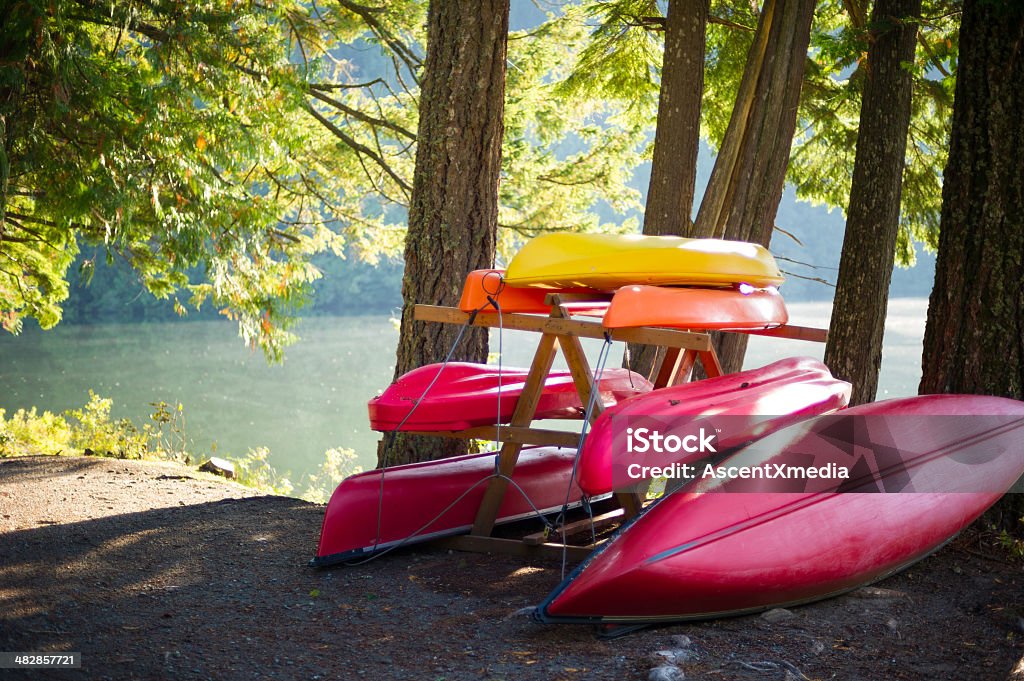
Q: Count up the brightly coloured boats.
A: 7